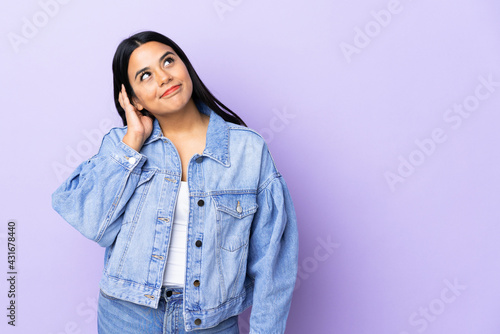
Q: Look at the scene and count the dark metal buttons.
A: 6